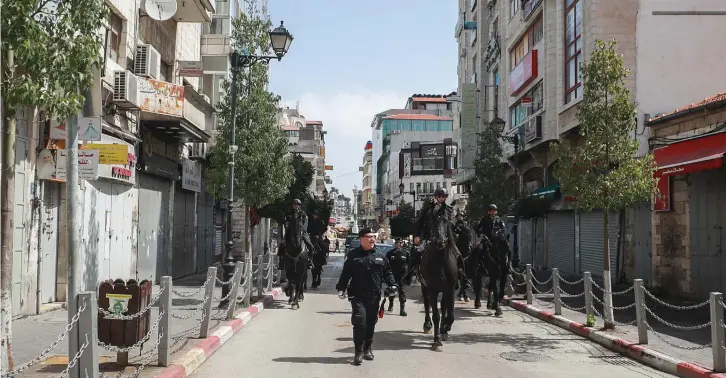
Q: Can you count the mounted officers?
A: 5